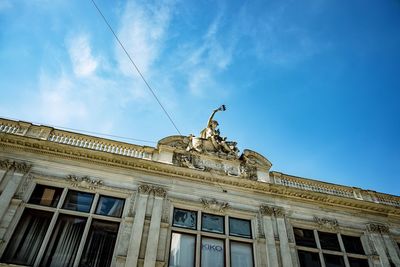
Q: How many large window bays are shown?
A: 3